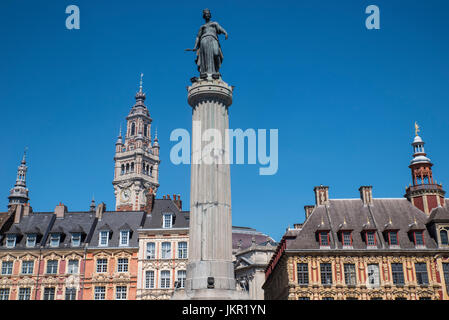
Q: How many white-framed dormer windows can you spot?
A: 7